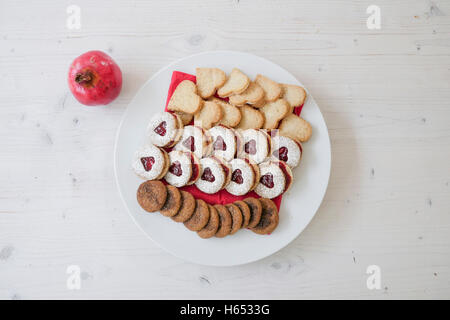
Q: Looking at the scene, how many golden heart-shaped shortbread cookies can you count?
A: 12